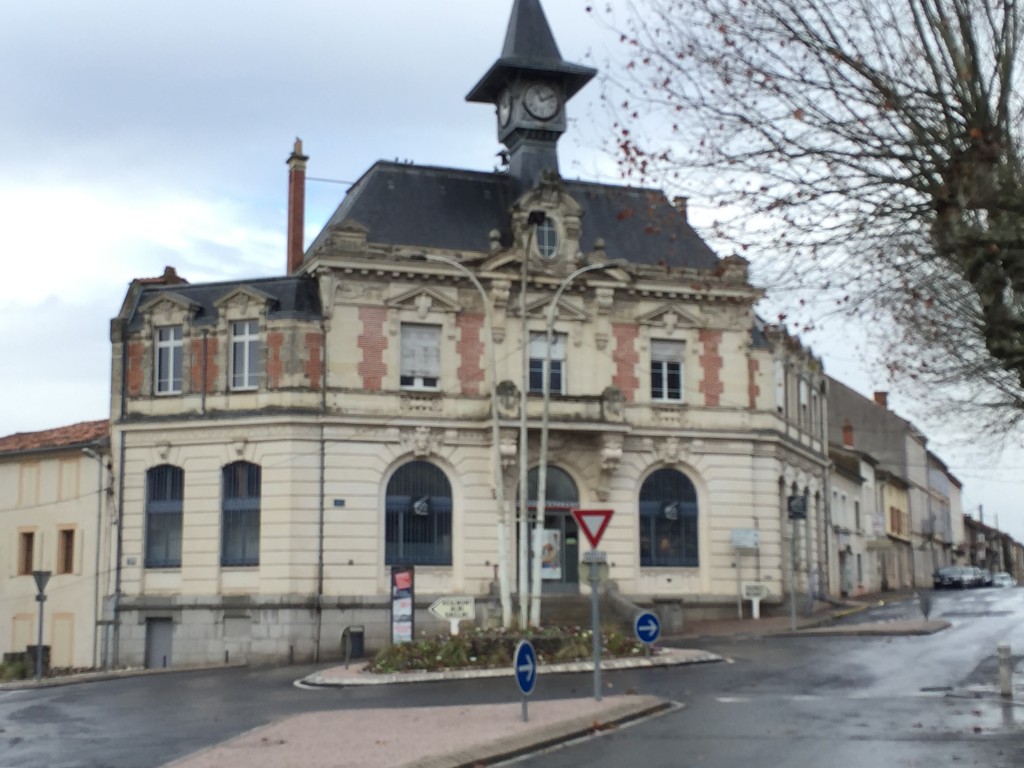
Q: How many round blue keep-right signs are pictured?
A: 2